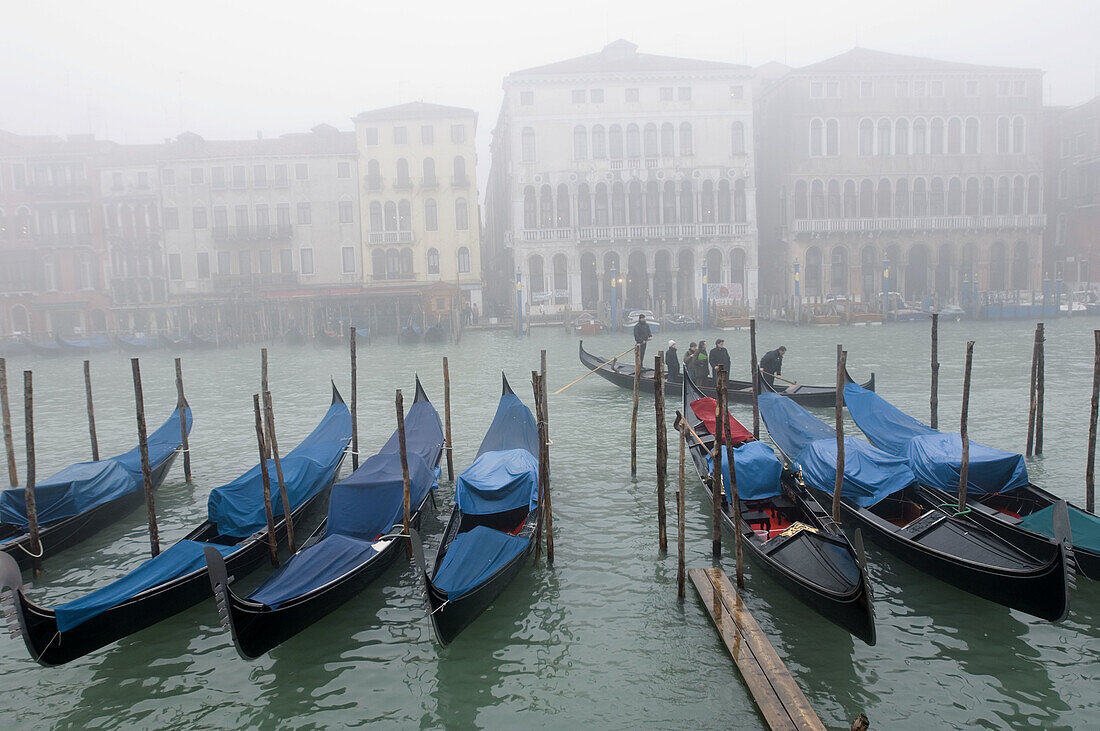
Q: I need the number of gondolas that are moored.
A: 7